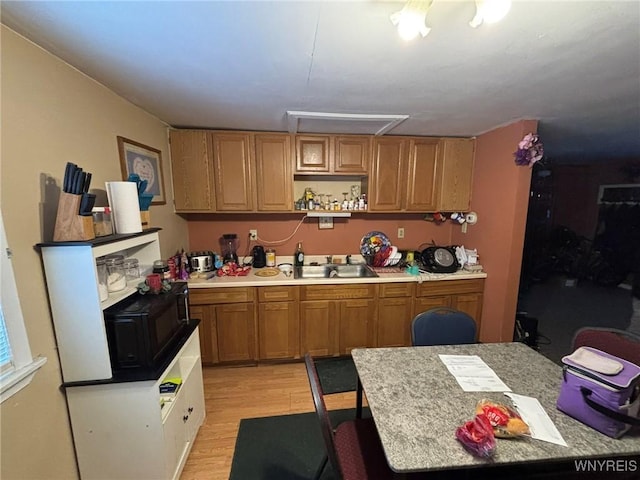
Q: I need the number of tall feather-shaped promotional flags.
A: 0